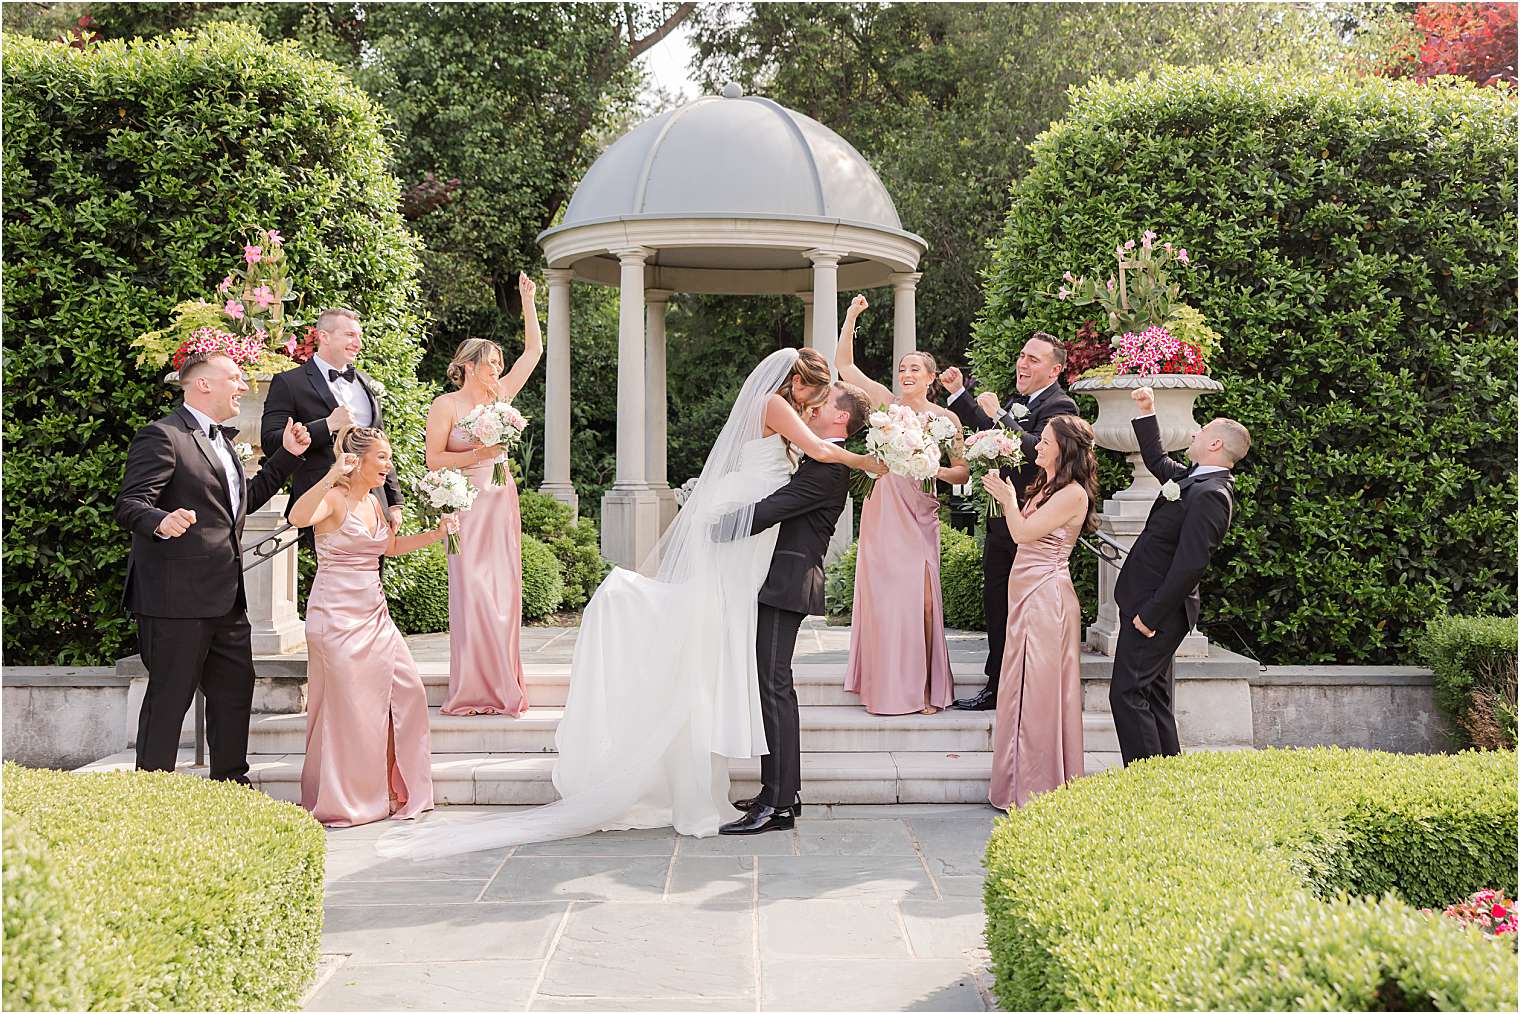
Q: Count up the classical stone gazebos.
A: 1